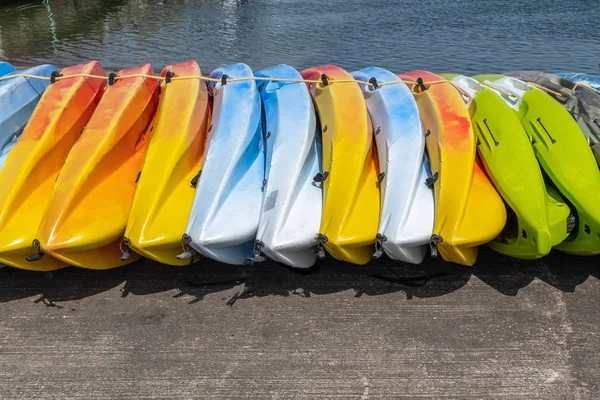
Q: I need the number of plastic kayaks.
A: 14